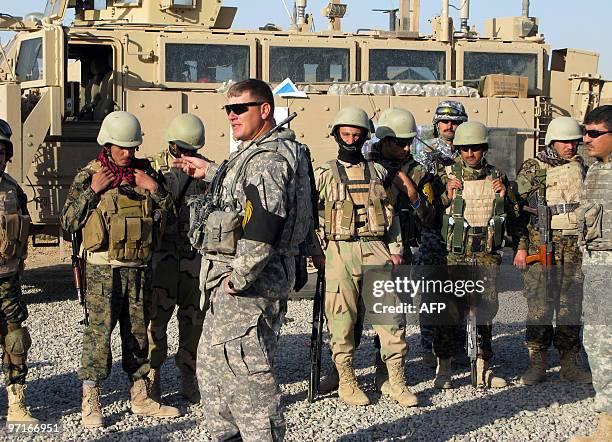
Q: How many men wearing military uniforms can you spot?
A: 10